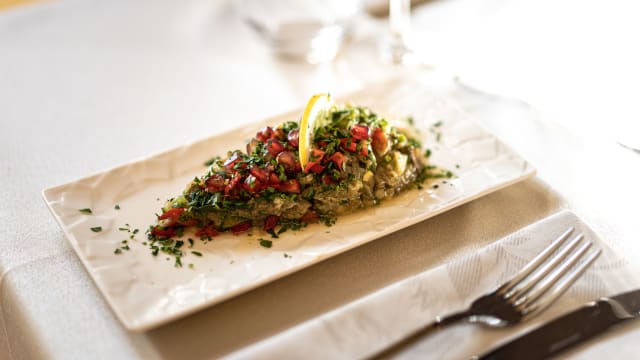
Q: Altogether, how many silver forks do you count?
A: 1